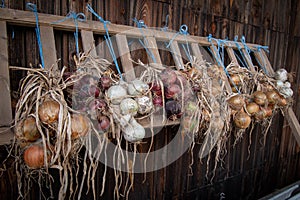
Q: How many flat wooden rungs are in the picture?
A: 11